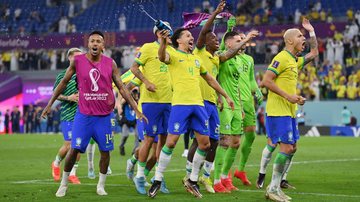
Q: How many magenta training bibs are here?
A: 1